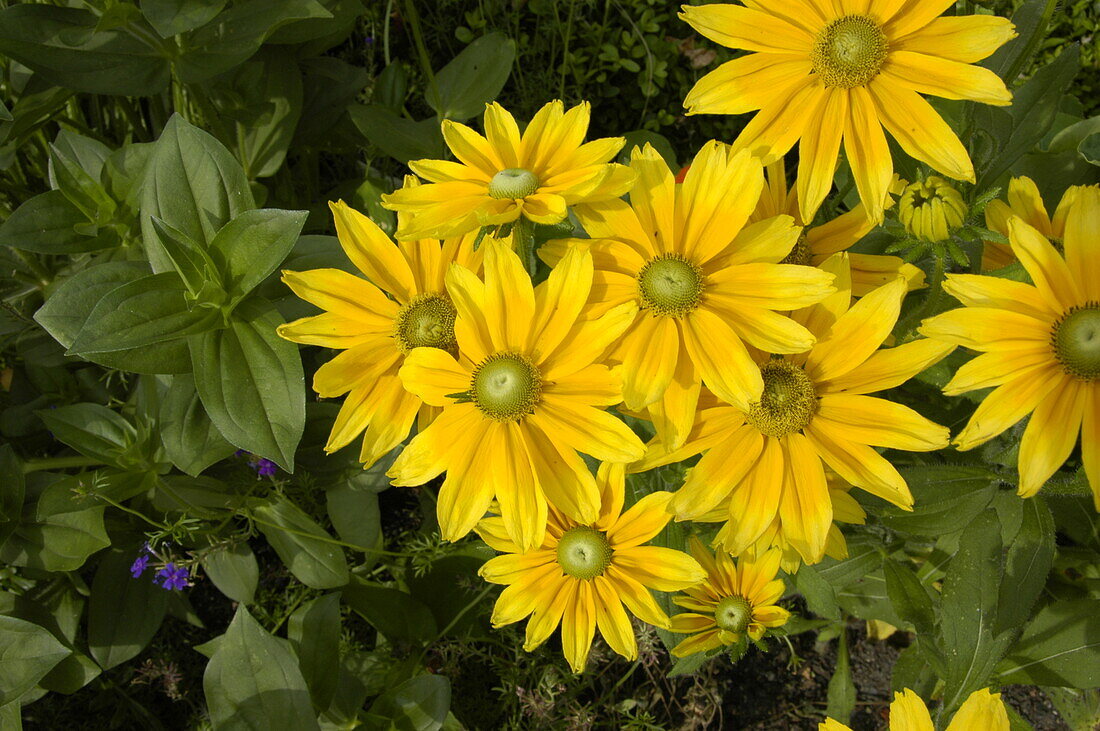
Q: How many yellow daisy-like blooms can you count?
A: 12